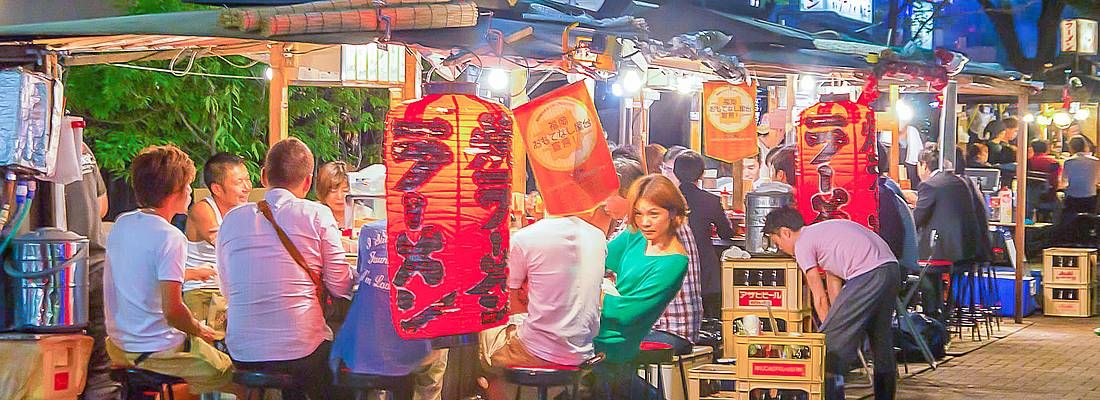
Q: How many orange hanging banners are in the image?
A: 2